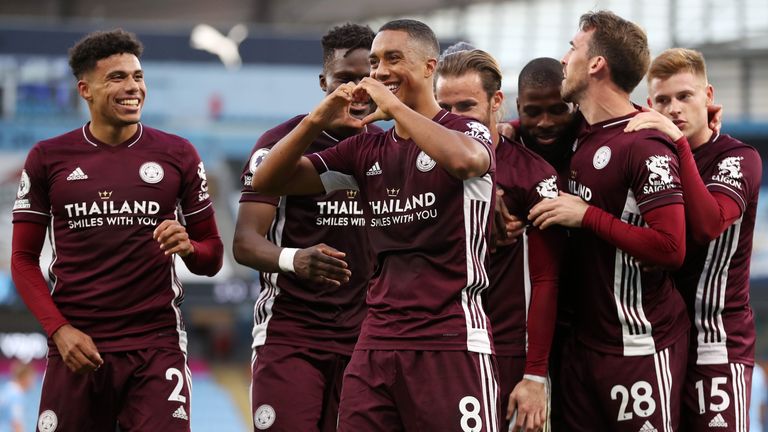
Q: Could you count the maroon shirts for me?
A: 7